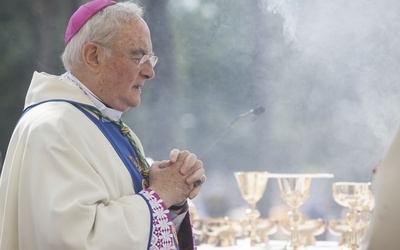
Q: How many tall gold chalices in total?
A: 3